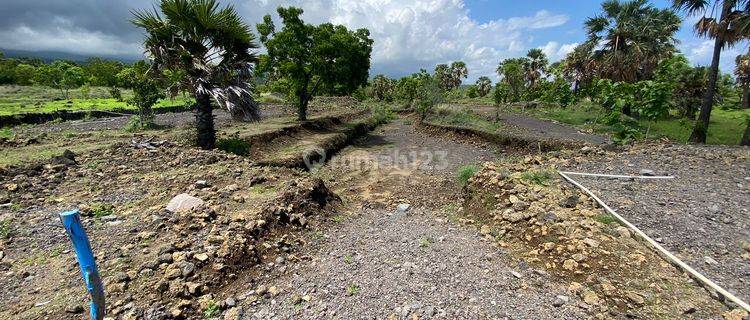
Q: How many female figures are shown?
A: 0